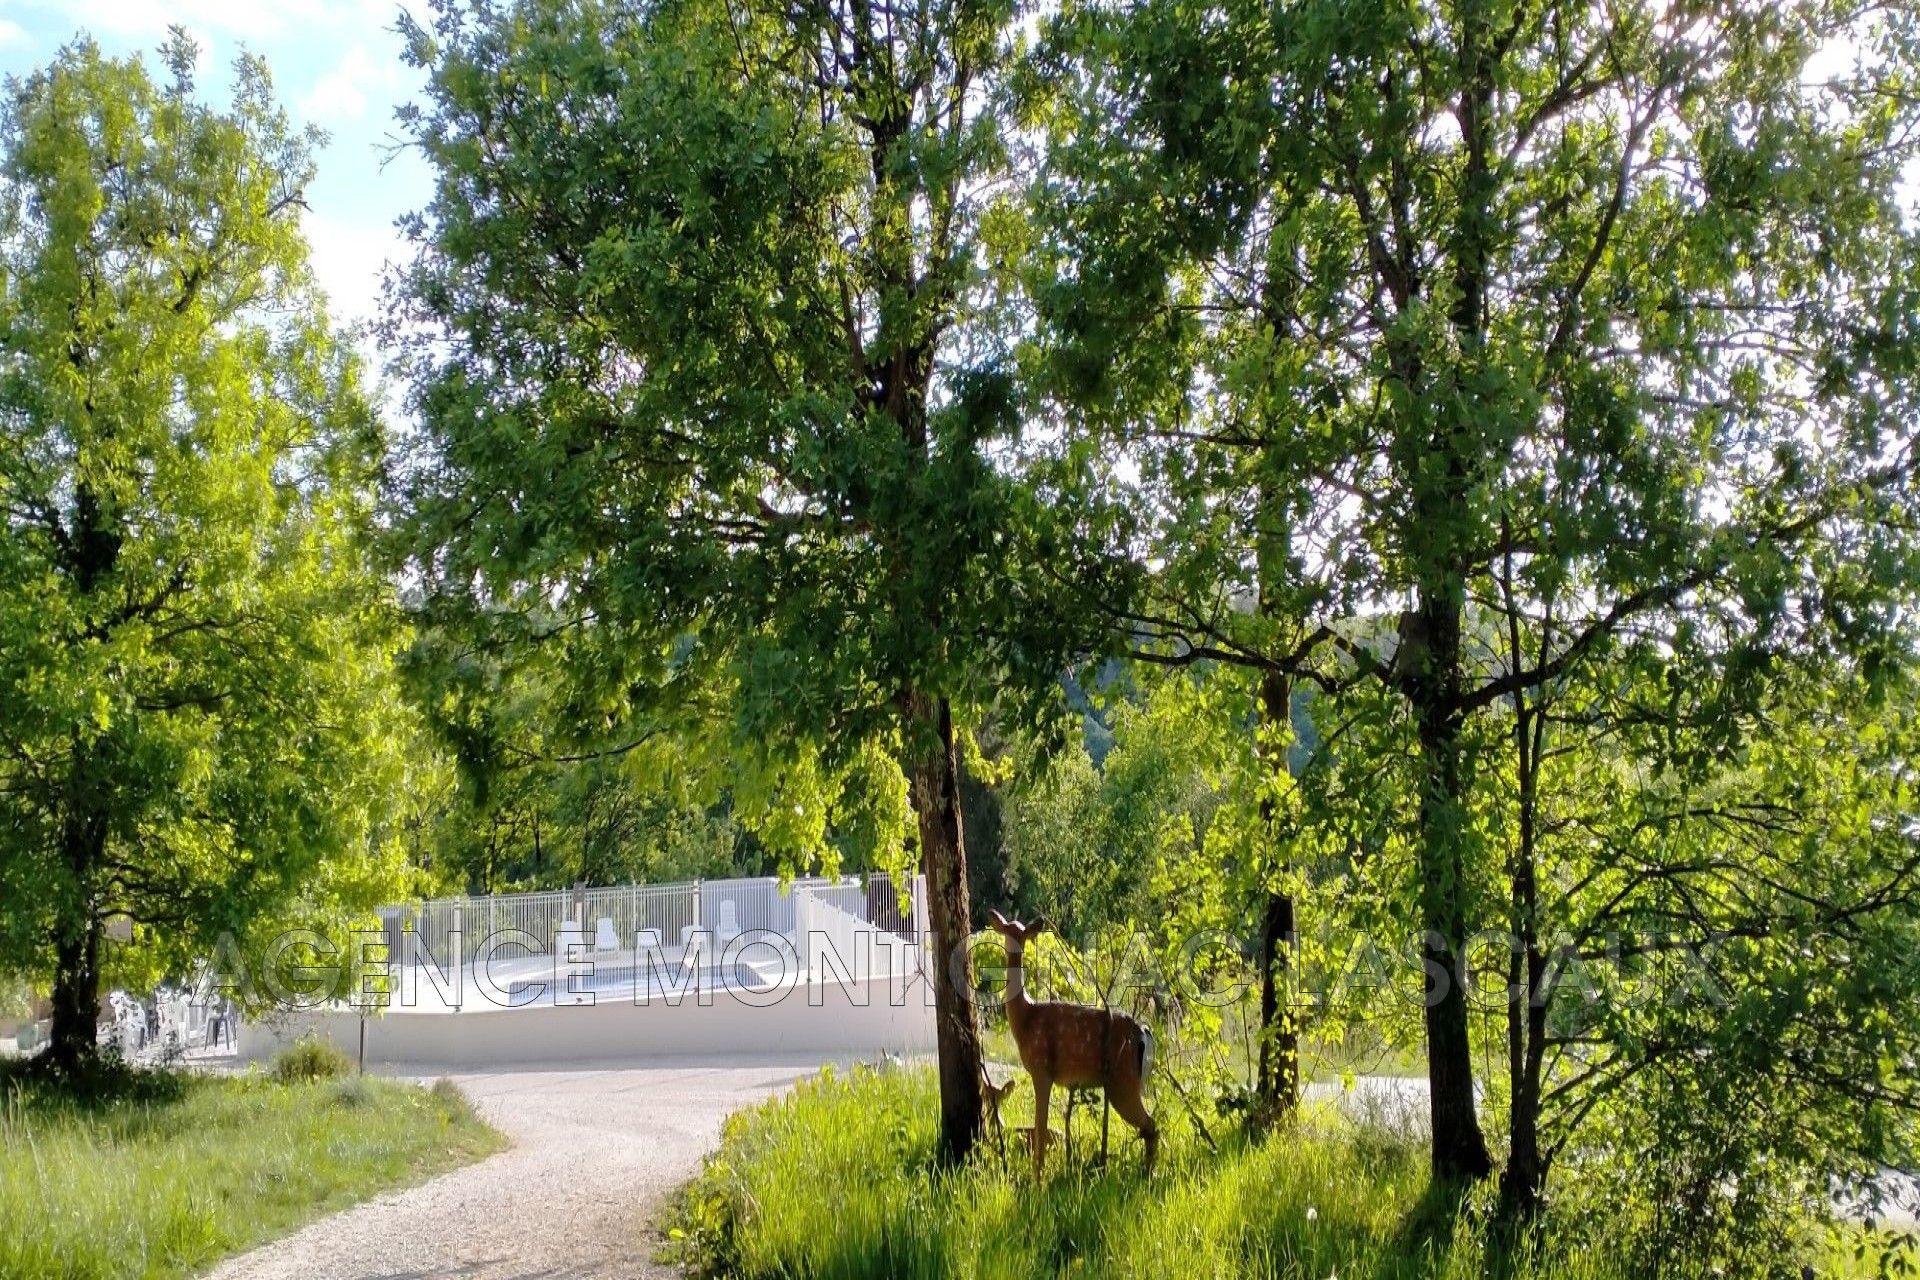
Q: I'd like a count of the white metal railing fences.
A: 1